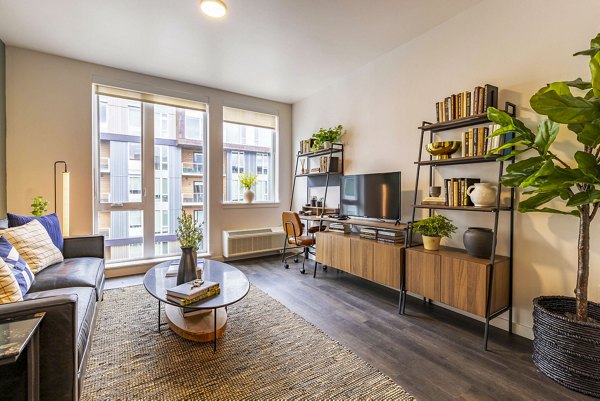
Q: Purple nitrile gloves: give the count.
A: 0